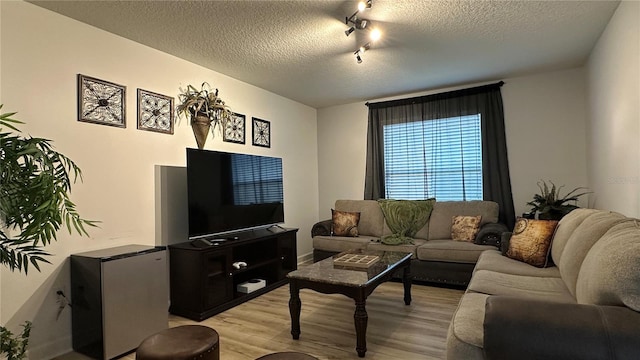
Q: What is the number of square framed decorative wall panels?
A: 4